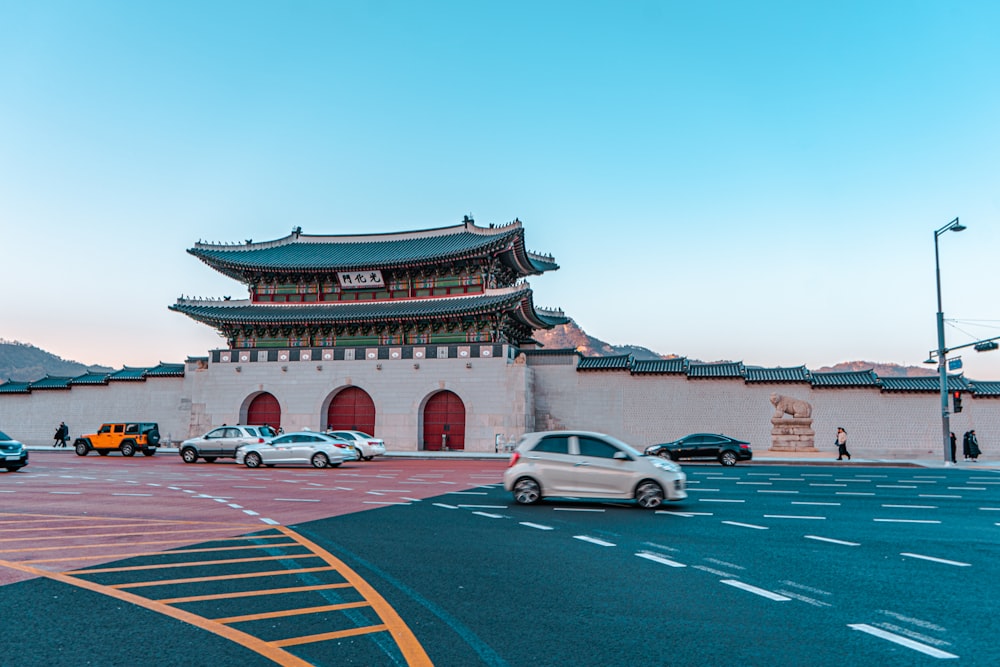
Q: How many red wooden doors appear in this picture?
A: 3